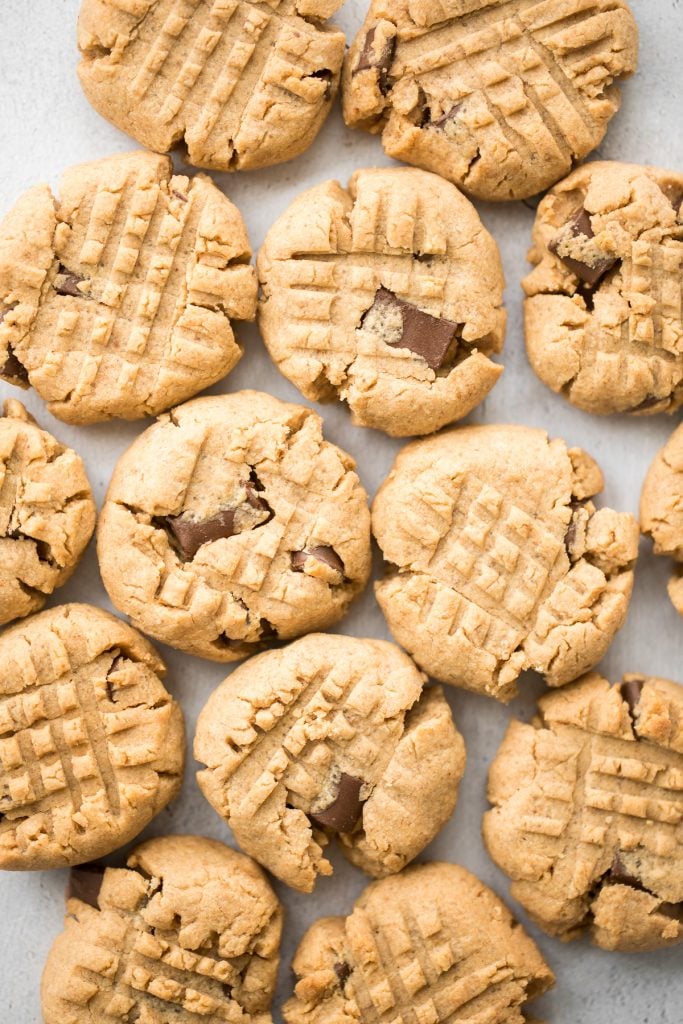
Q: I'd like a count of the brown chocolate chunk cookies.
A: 14